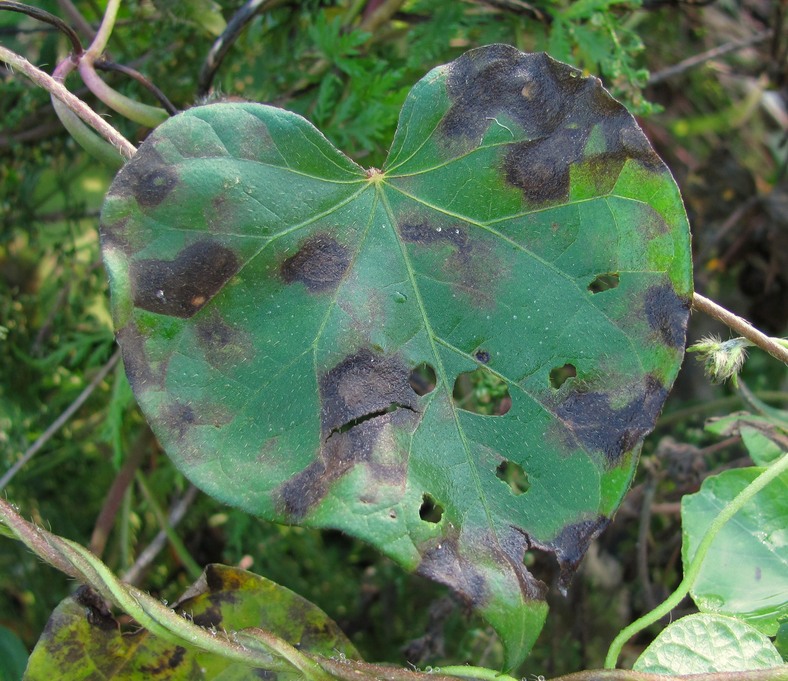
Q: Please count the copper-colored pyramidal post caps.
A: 0